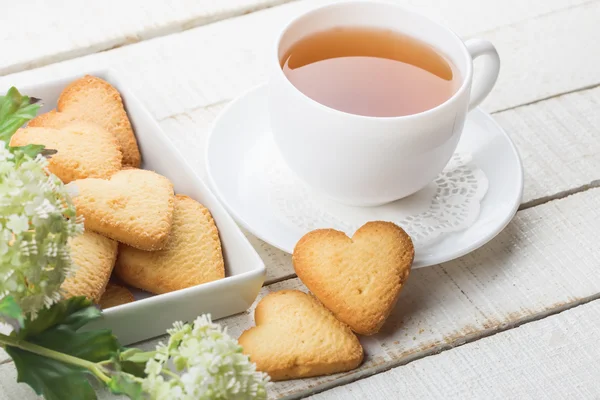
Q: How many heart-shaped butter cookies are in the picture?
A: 8